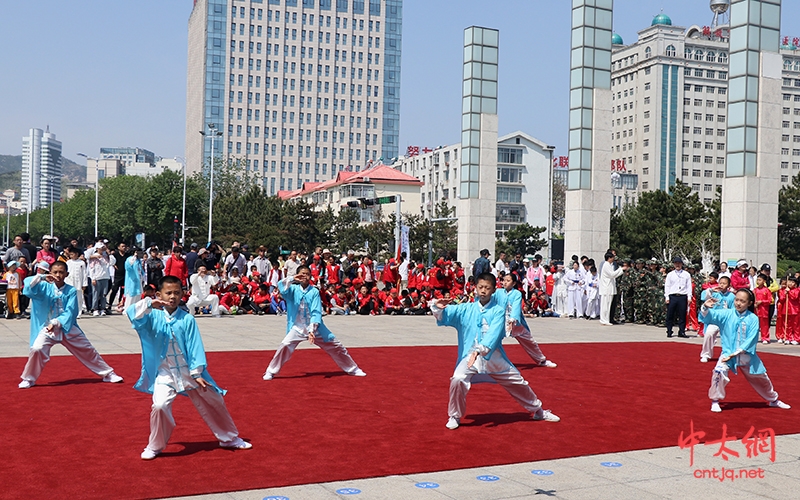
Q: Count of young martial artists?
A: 7